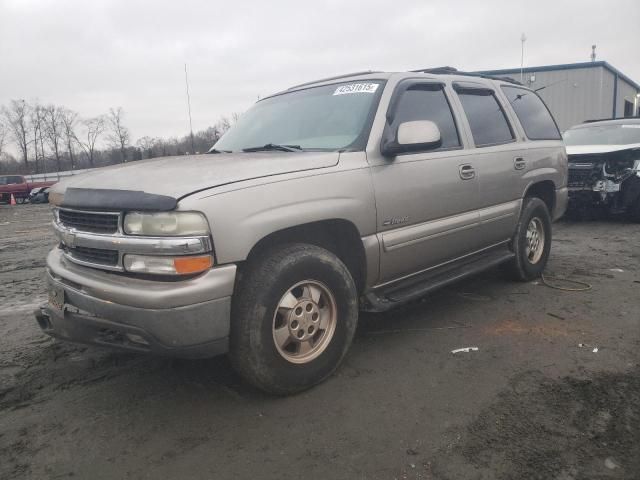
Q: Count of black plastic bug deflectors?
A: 1